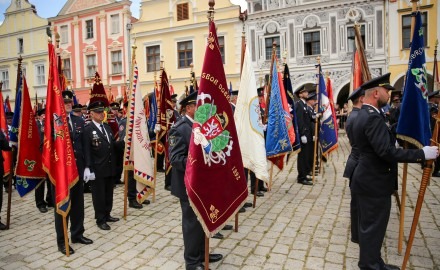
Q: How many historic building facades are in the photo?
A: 5